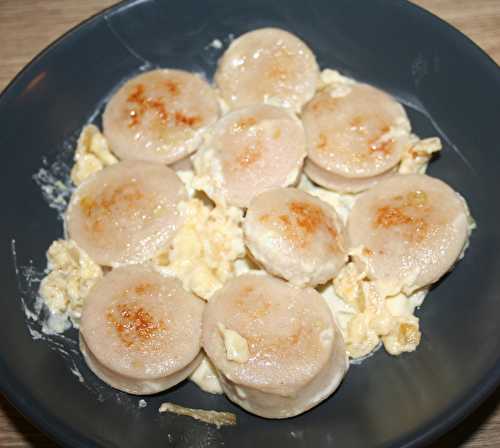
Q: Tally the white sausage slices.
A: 9